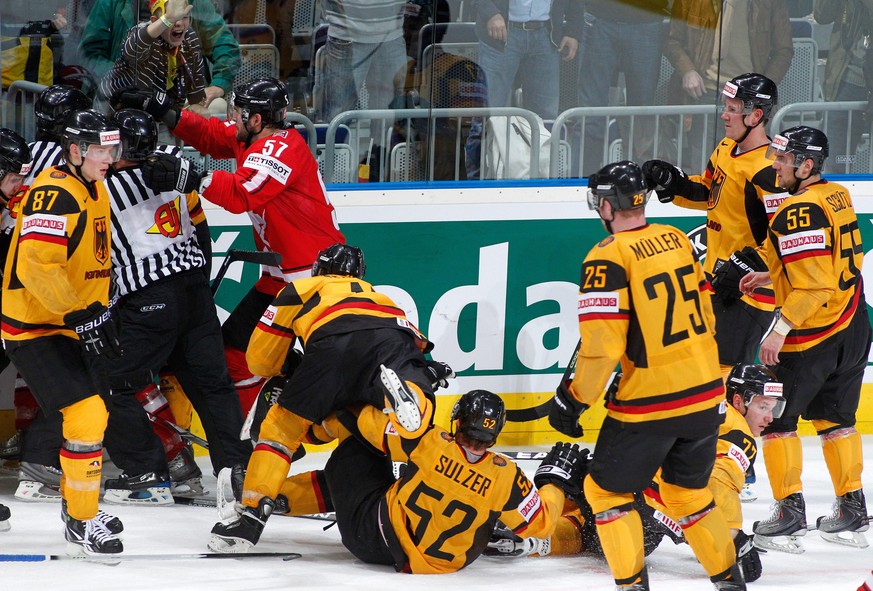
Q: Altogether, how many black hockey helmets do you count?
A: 11